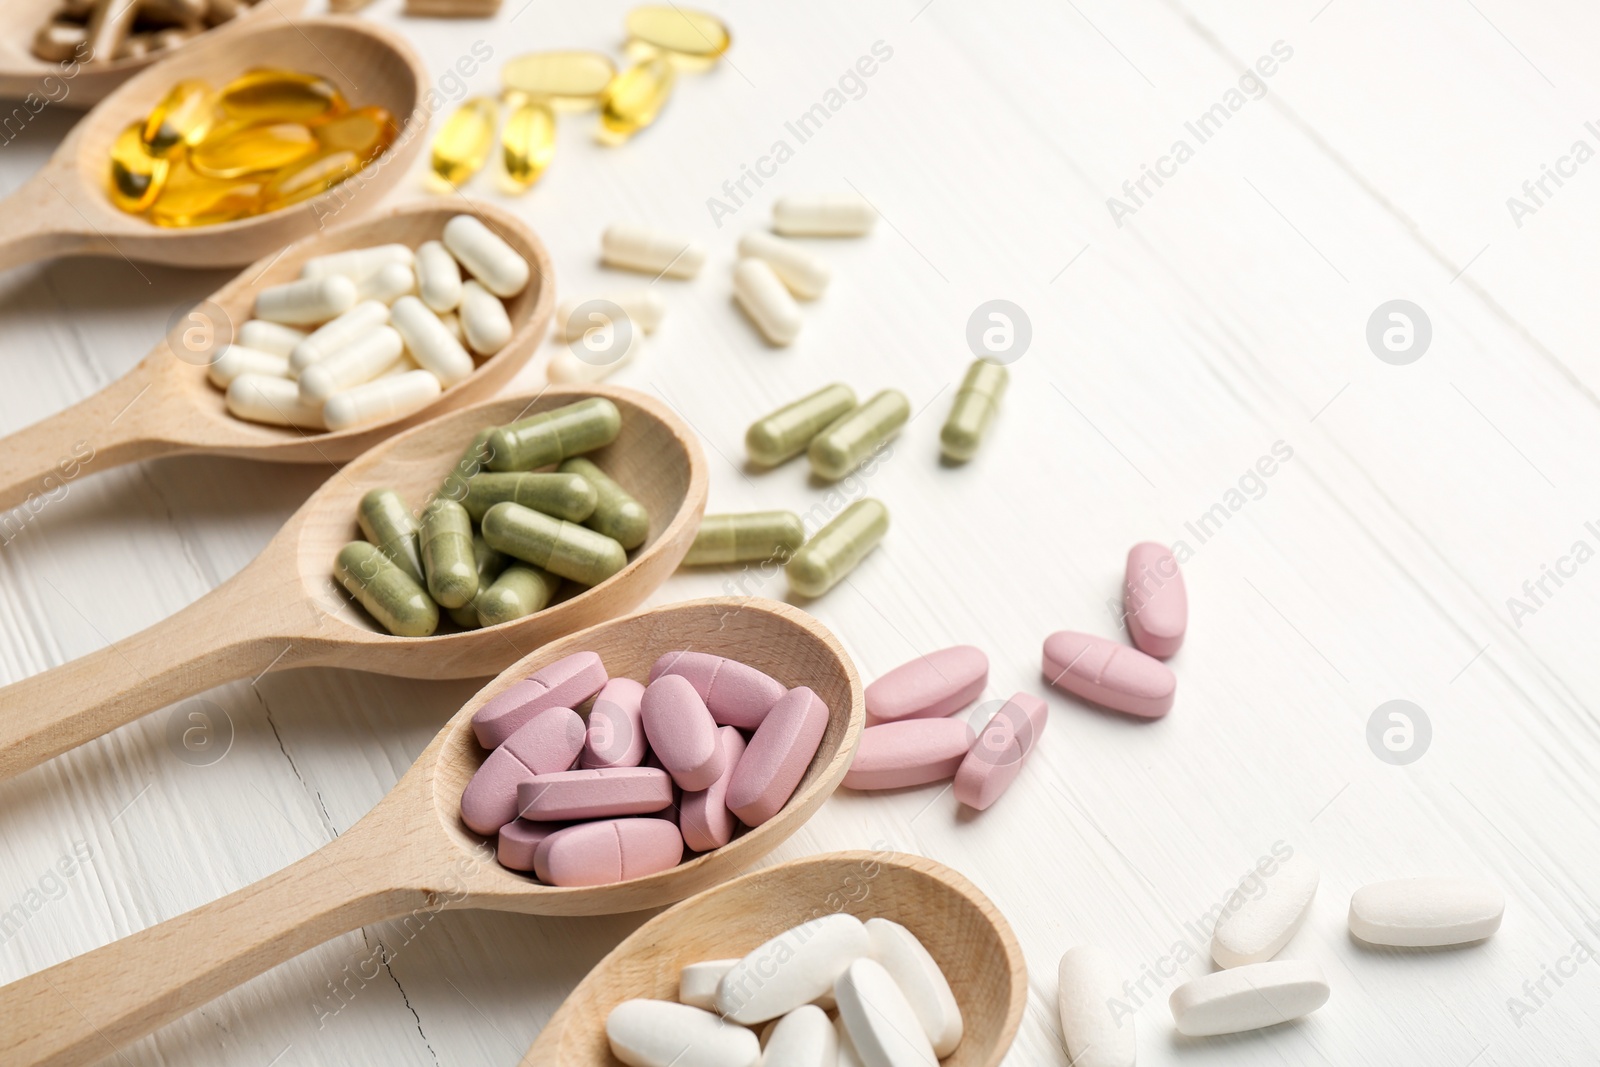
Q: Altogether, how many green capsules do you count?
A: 15